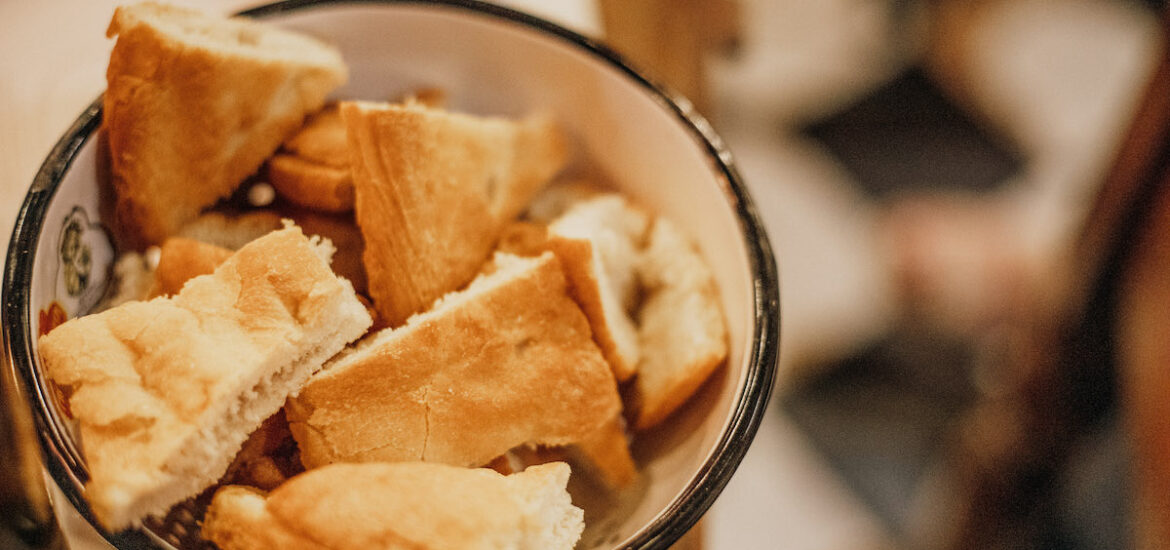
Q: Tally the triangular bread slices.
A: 2